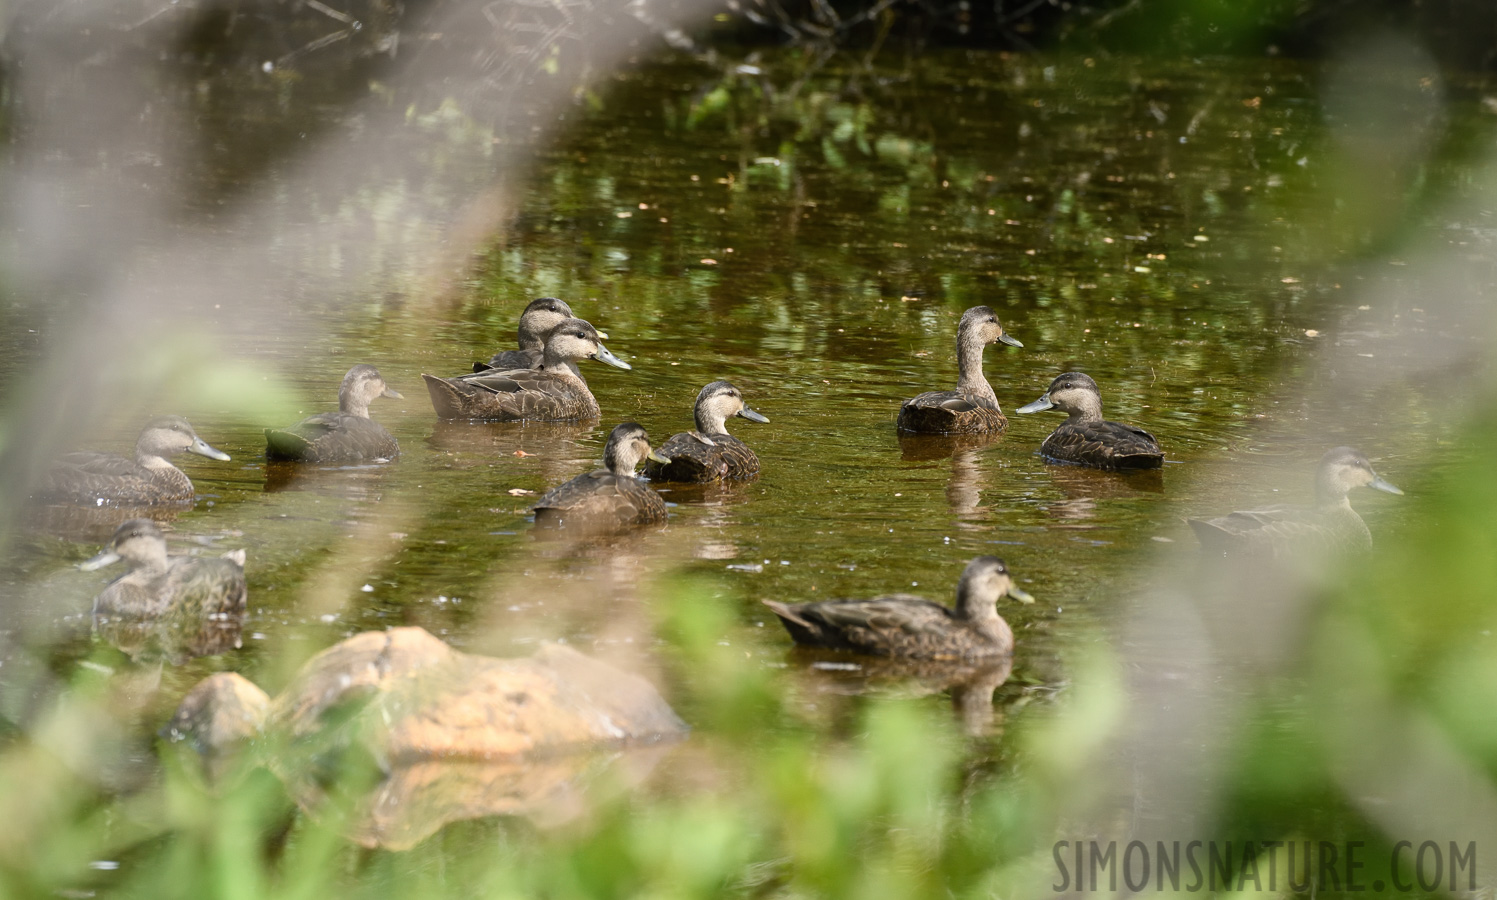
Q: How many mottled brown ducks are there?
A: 11